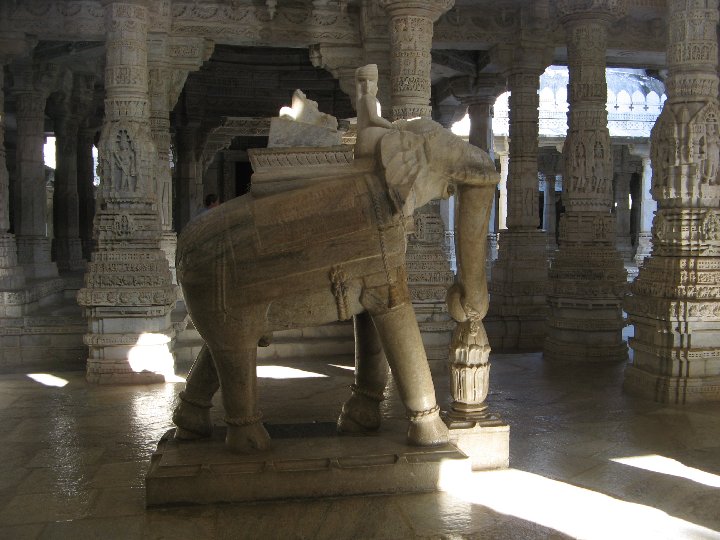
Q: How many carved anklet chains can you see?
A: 4